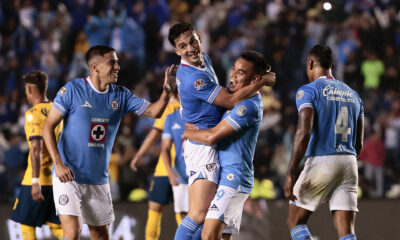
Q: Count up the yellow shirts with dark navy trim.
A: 2